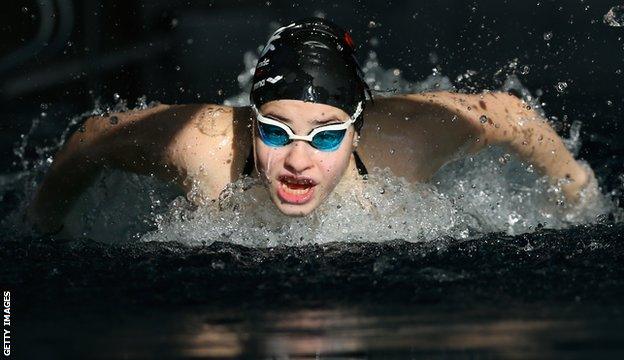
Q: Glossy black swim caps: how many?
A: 1